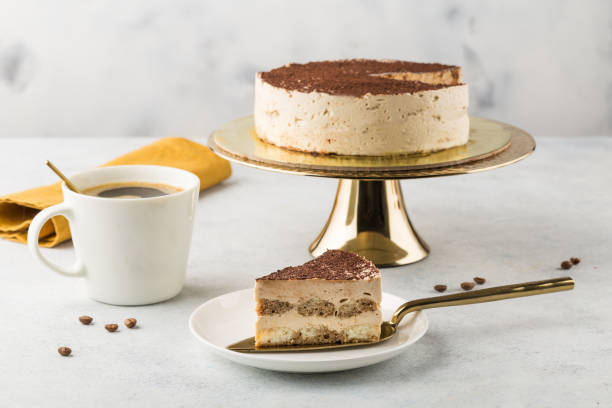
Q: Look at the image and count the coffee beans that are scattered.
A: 9